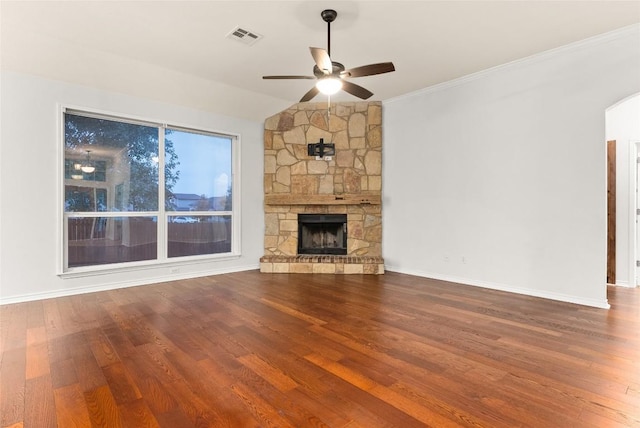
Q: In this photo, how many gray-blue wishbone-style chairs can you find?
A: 0